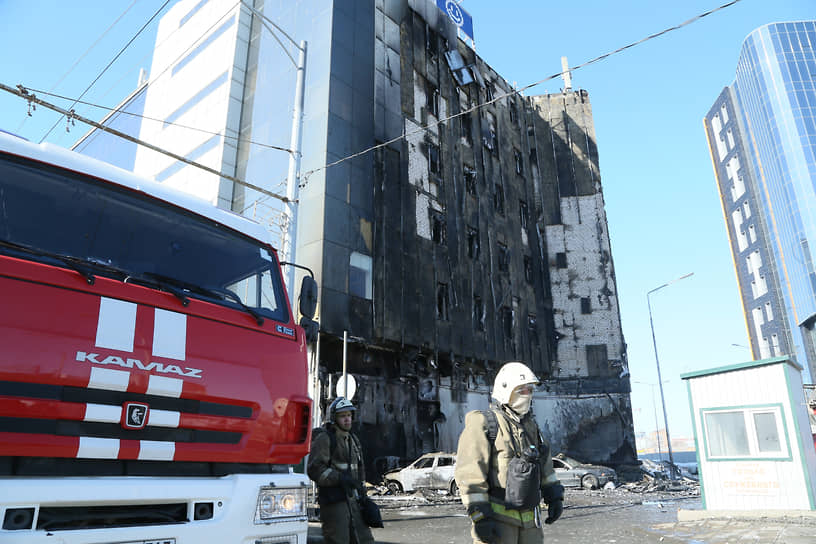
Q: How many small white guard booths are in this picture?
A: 1